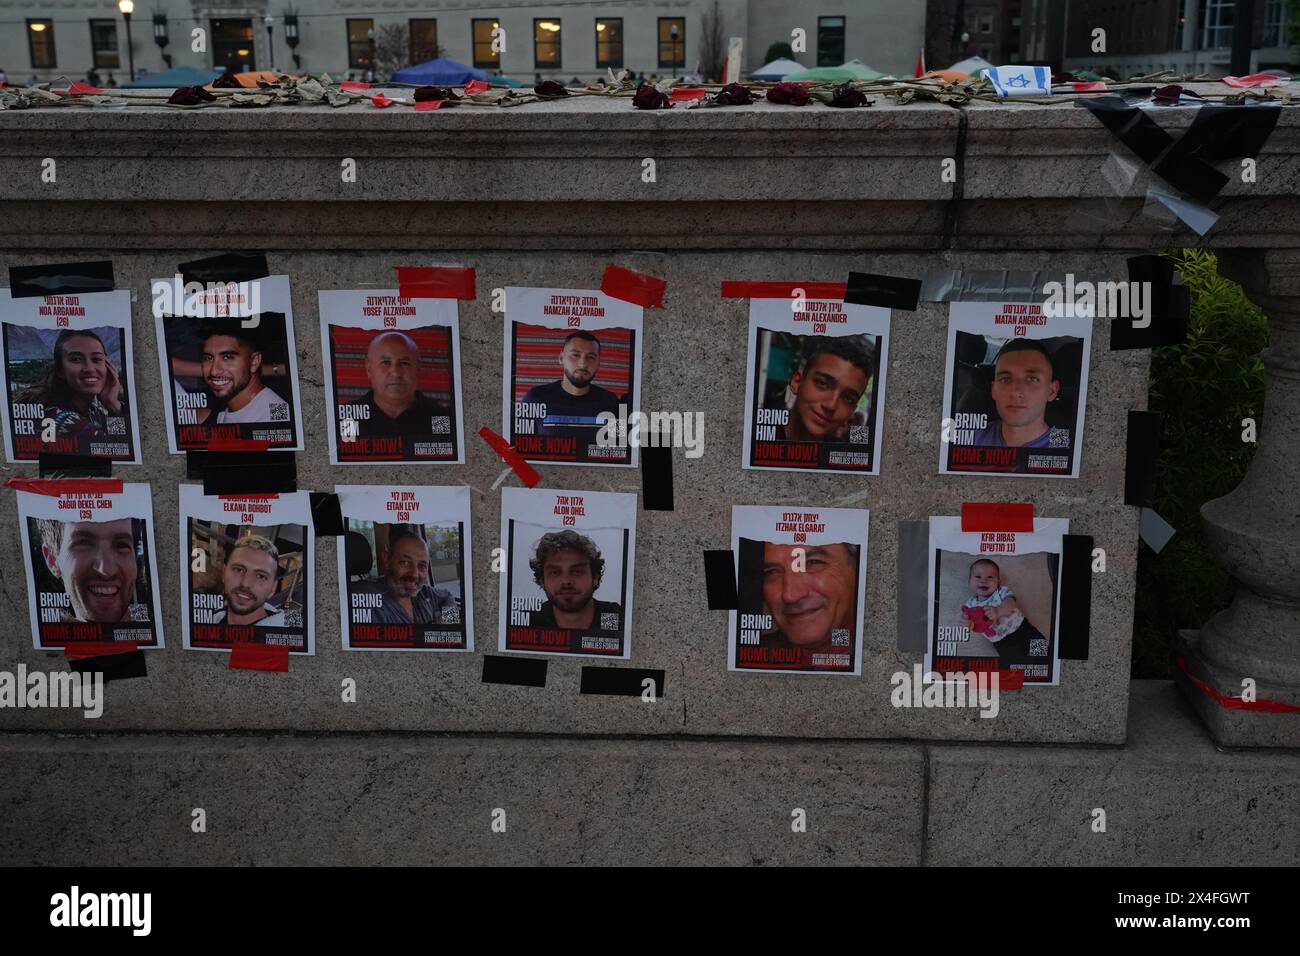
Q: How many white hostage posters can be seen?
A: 12